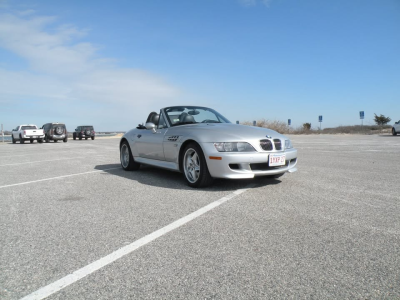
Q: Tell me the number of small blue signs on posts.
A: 5